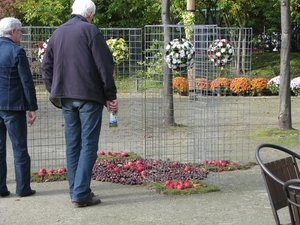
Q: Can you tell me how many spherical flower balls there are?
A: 4